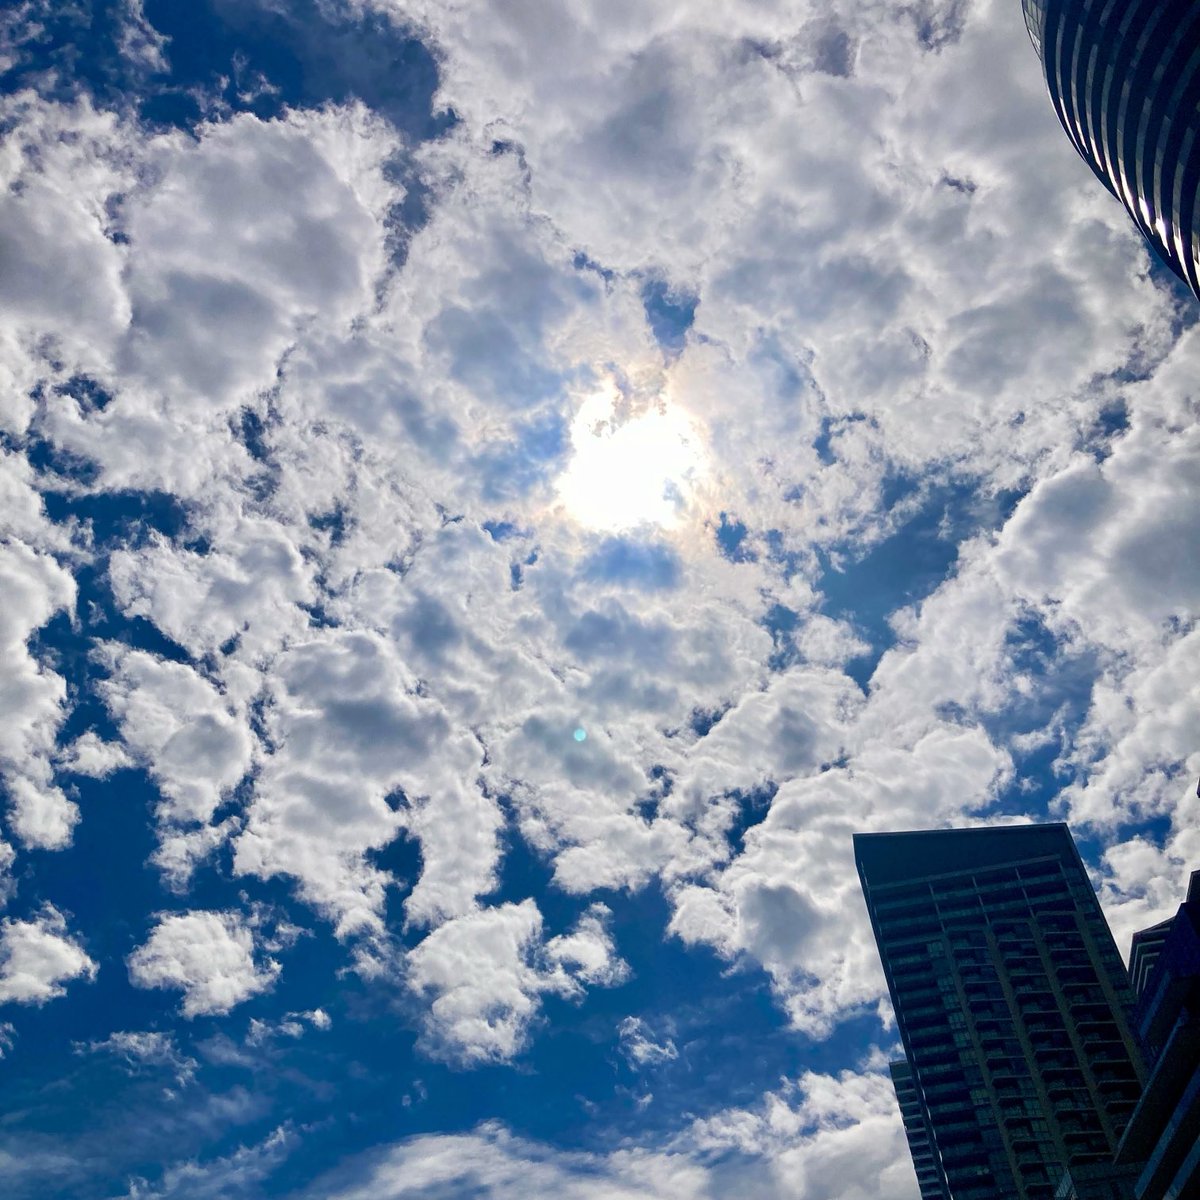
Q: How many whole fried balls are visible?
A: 0